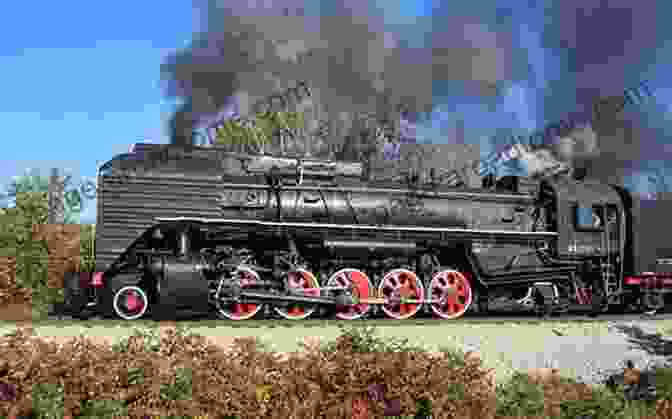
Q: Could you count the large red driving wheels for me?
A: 5